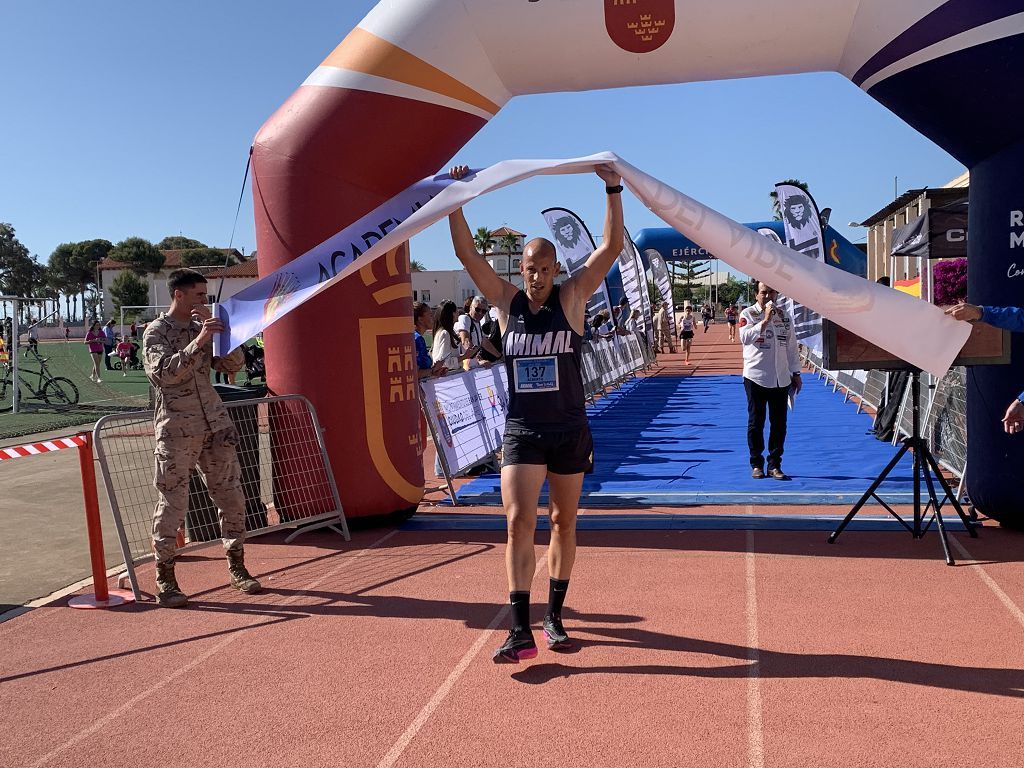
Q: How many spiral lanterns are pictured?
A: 0